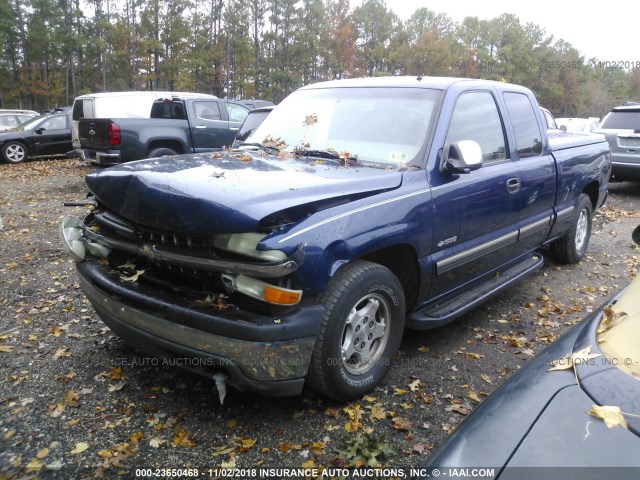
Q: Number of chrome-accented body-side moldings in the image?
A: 3